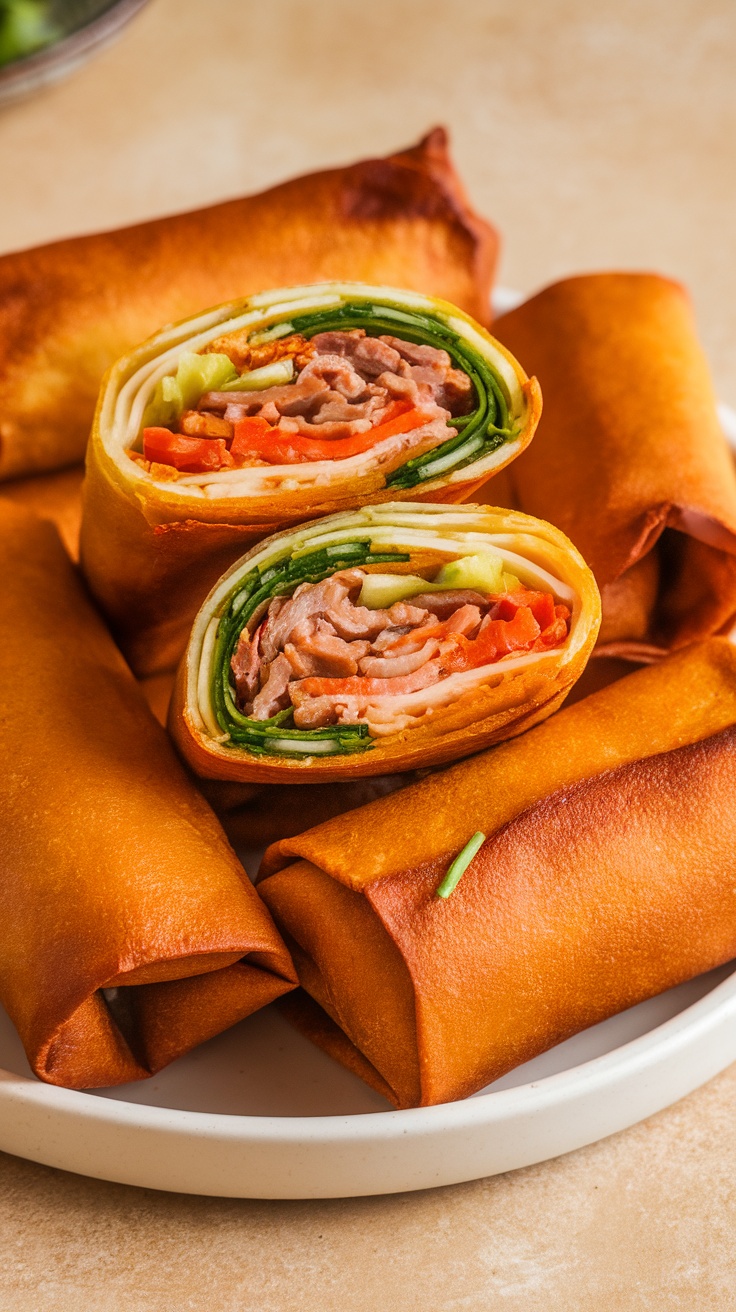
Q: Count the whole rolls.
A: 4